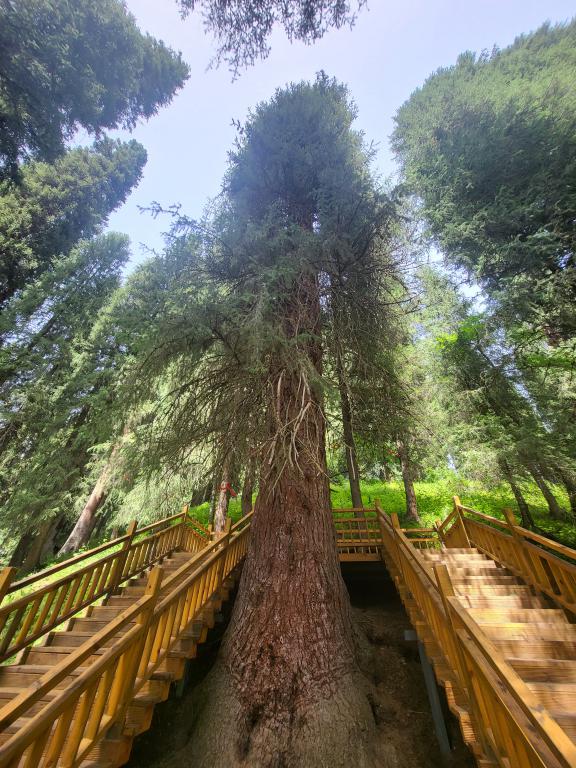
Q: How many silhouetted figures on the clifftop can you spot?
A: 0